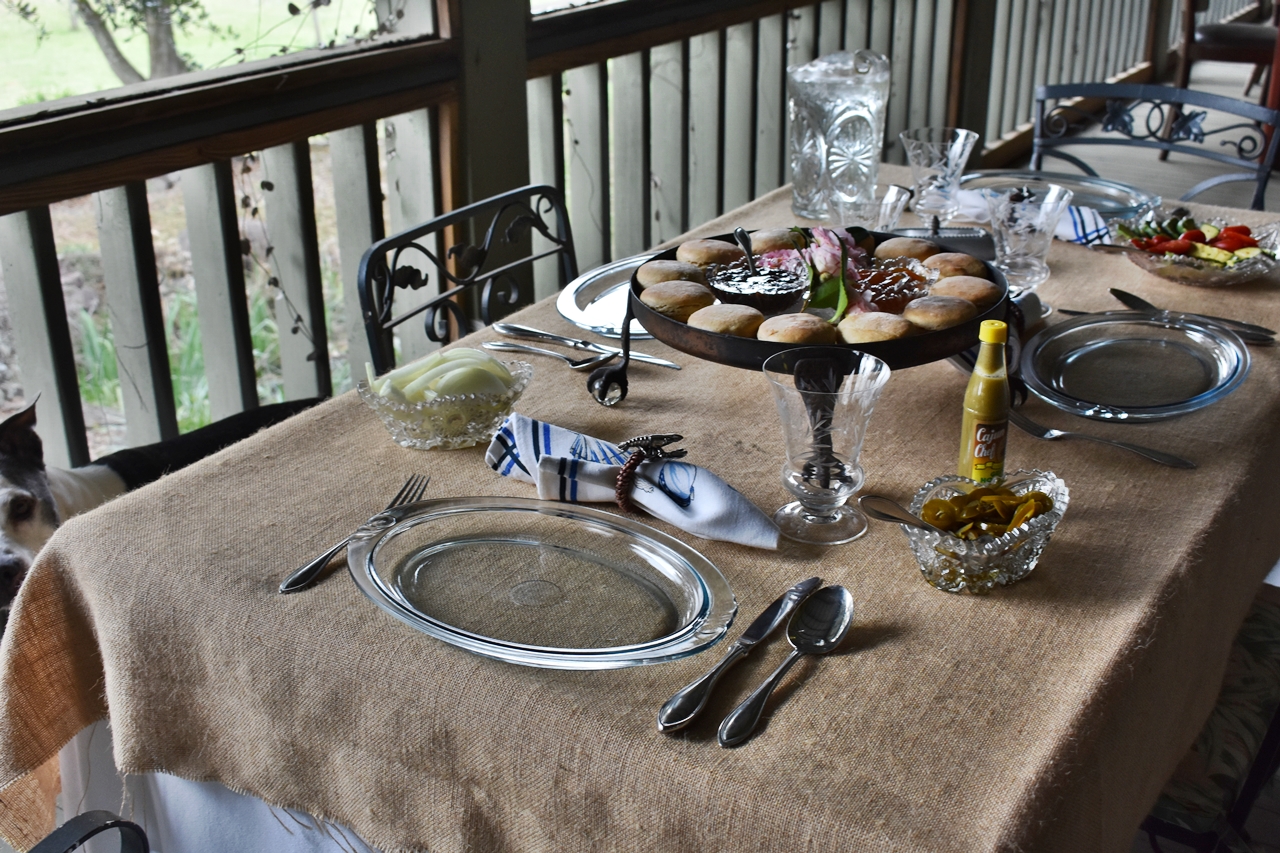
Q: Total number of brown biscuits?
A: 11